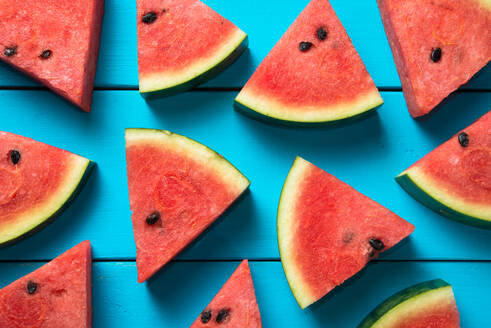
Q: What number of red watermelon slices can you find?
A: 11